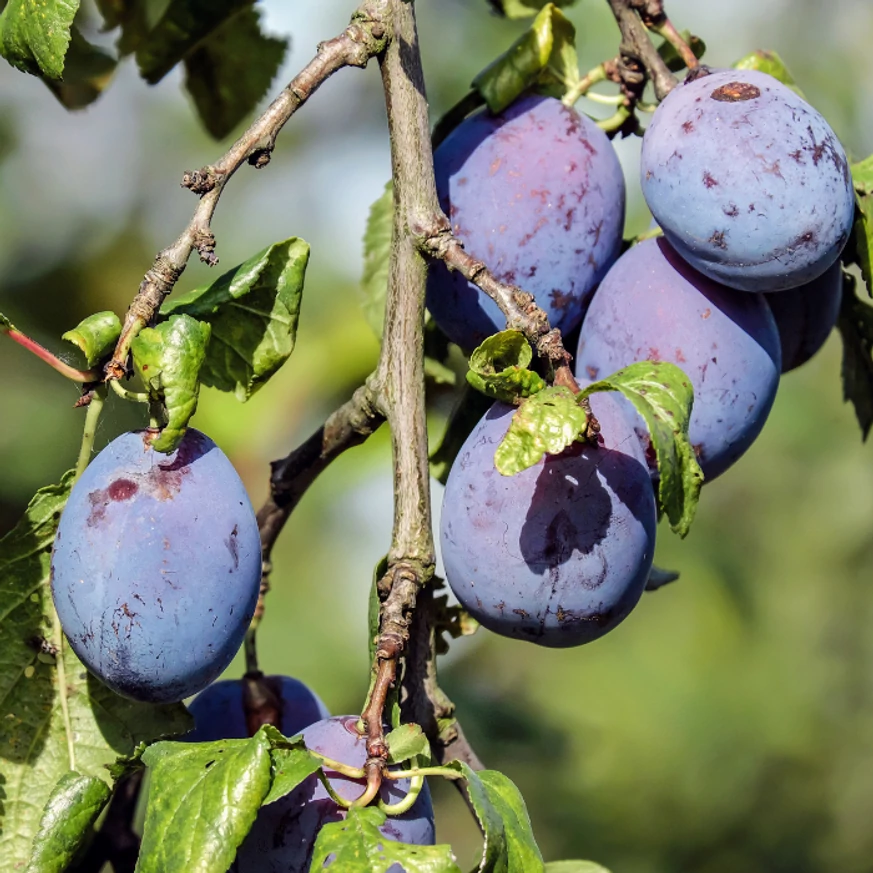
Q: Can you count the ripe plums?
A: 8